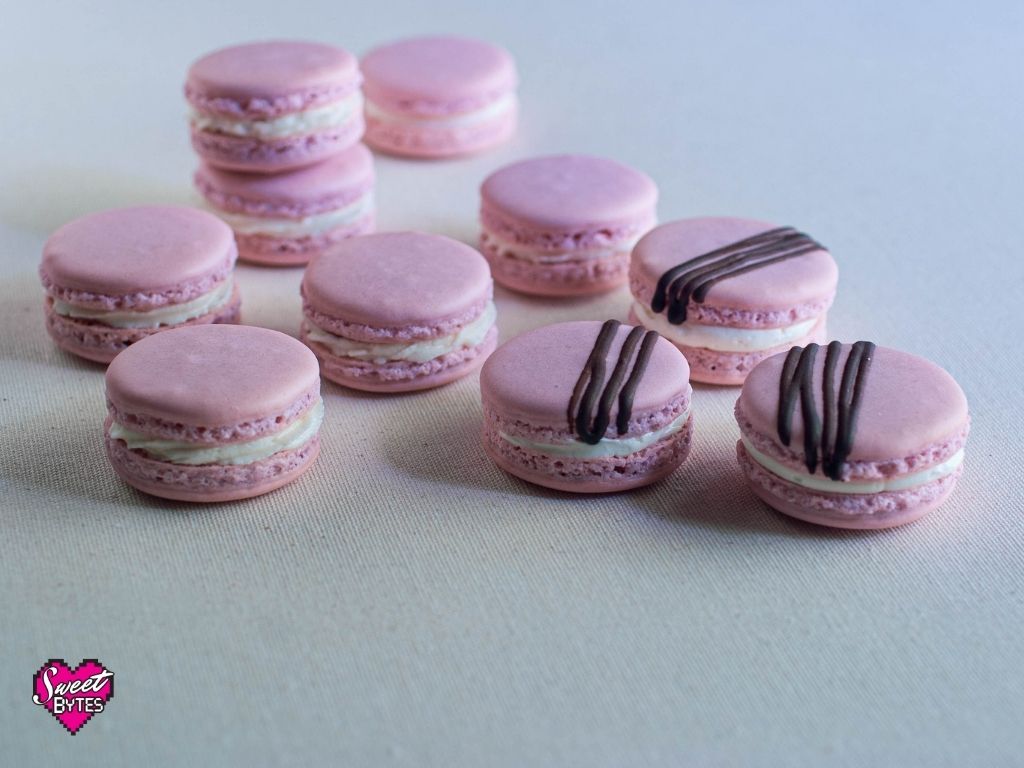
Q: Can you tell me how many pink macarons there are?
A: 10